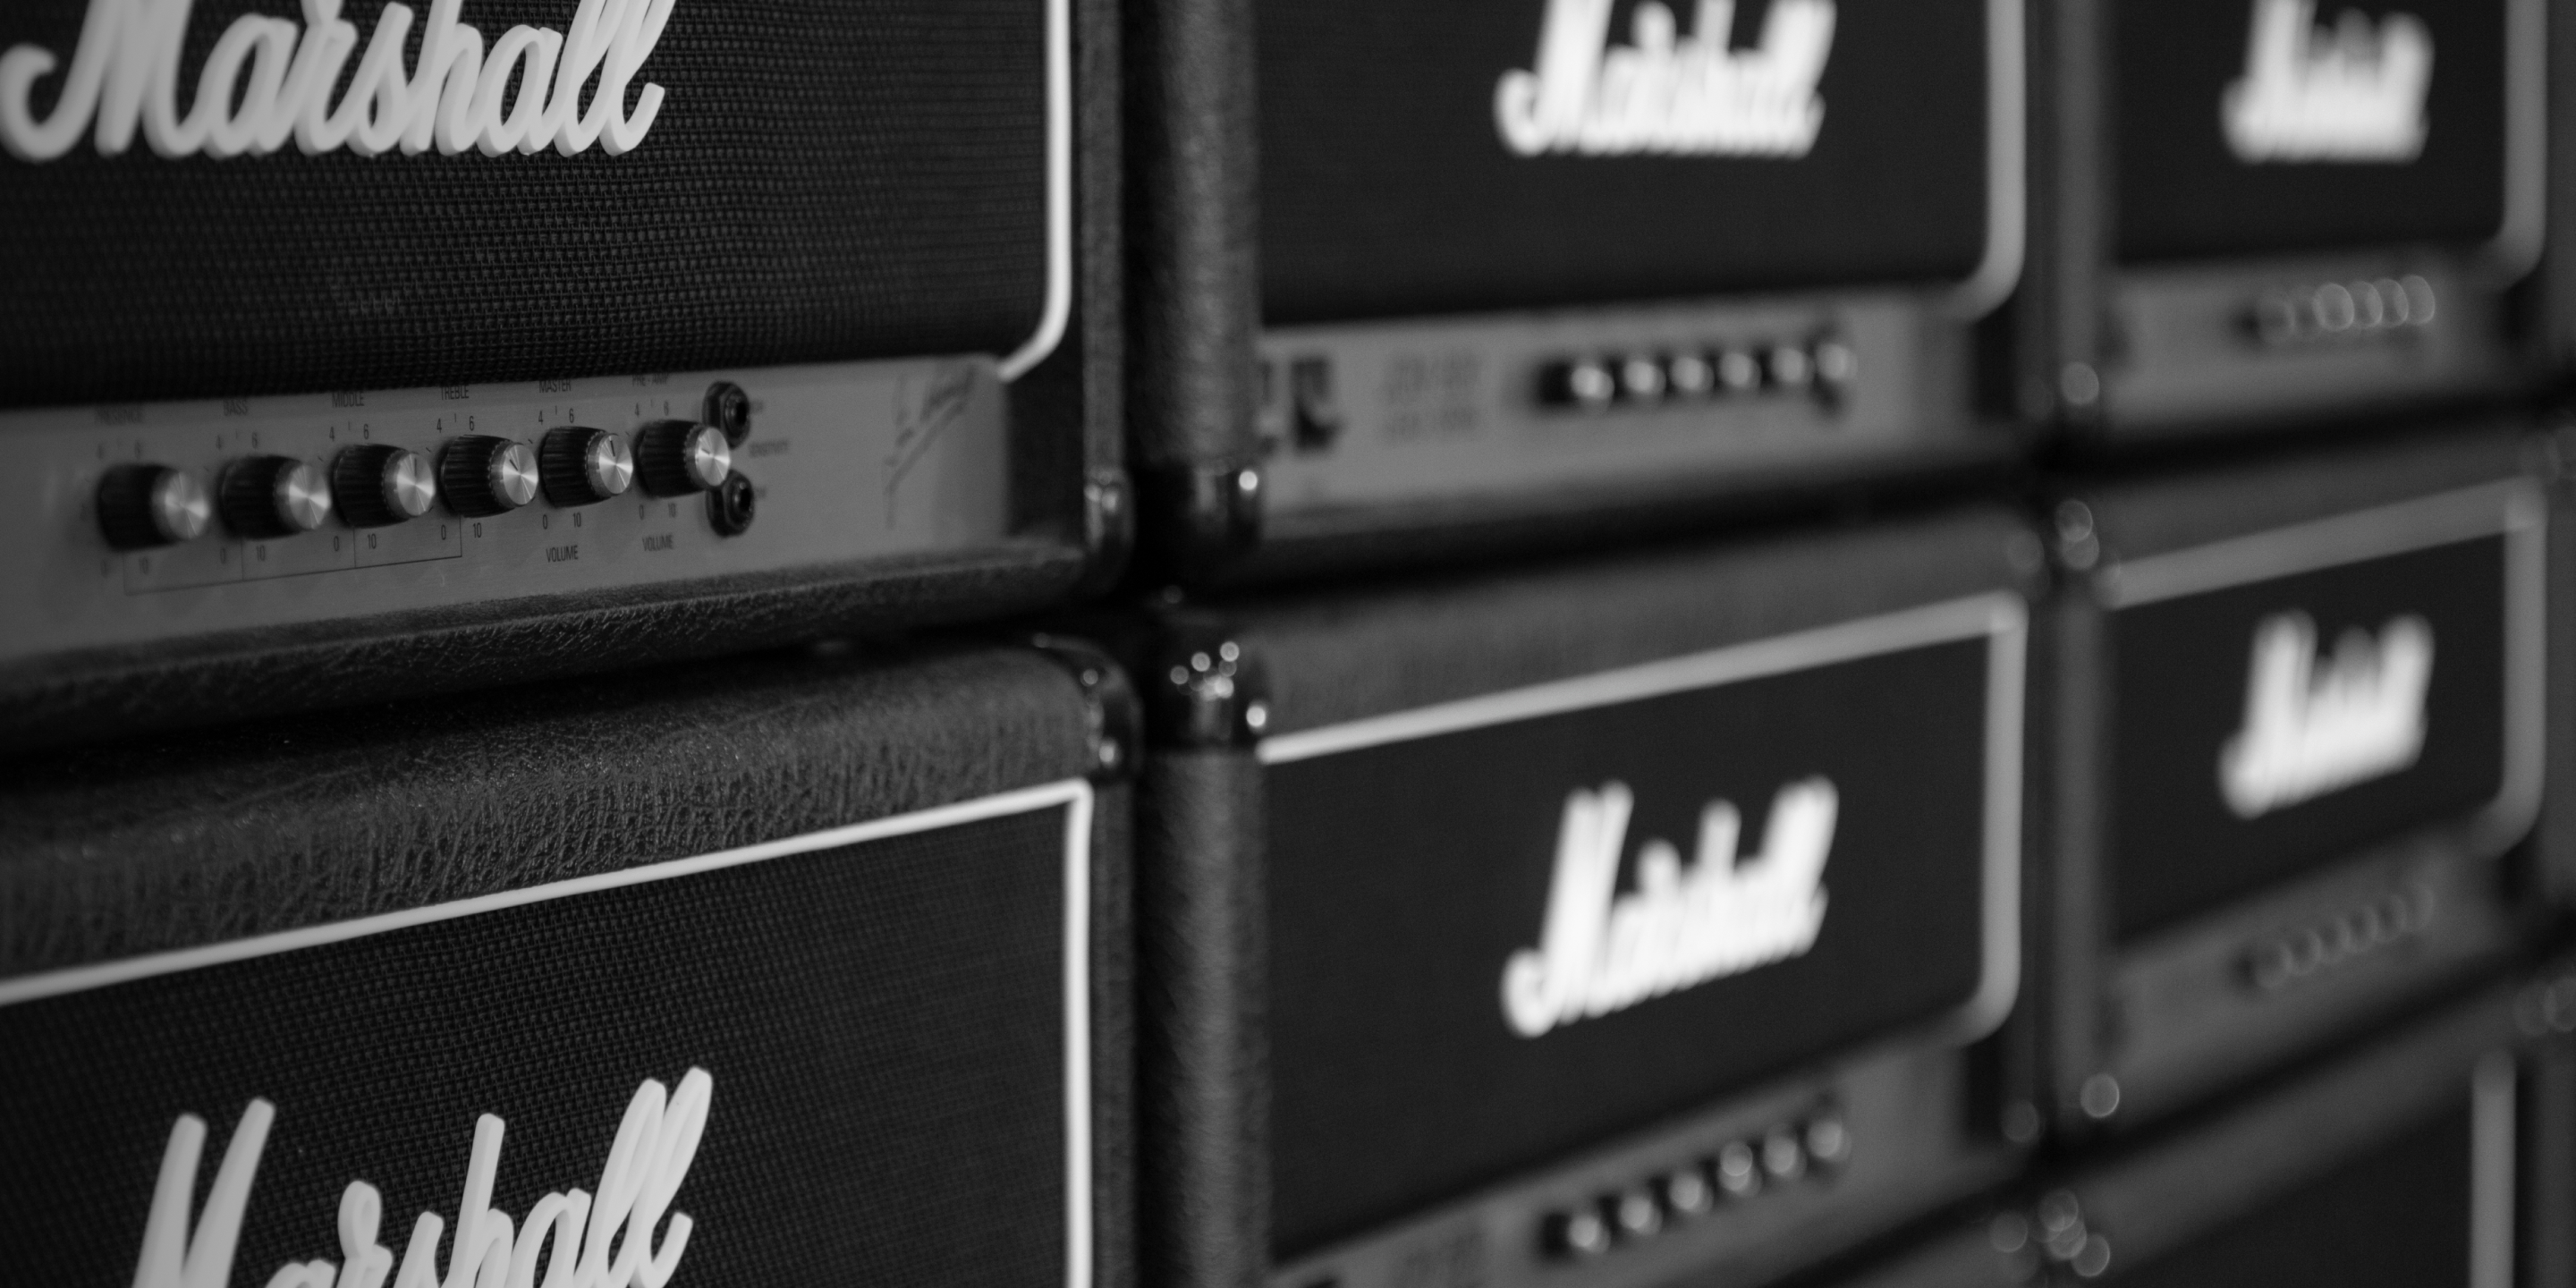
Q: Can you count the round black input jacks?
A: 2